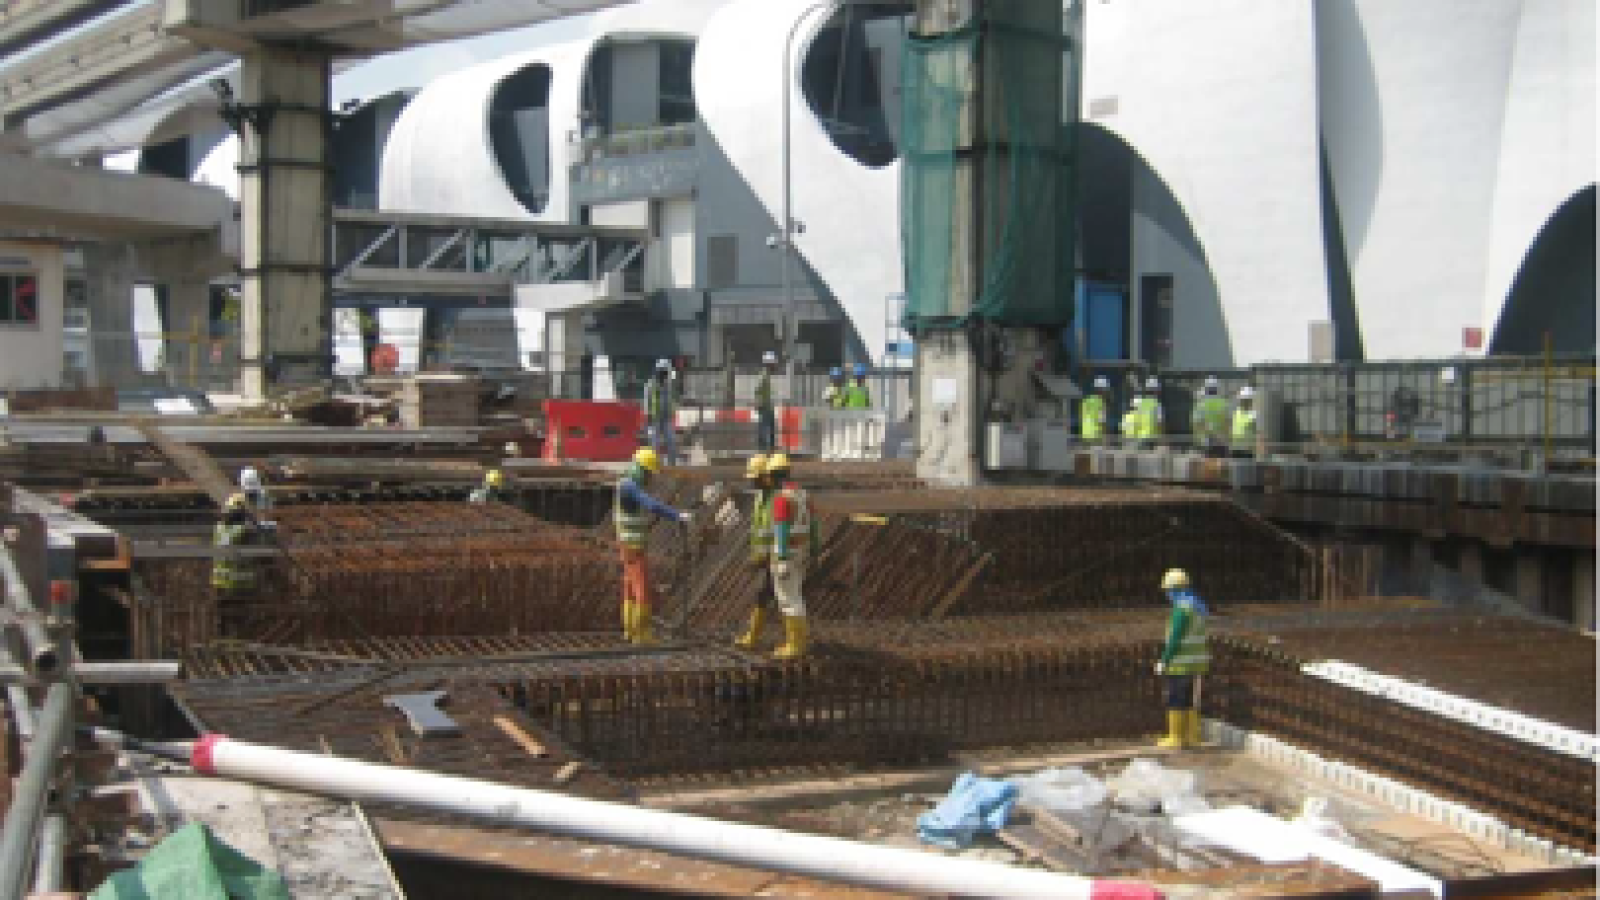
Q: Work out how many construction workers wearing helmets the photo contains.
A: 15